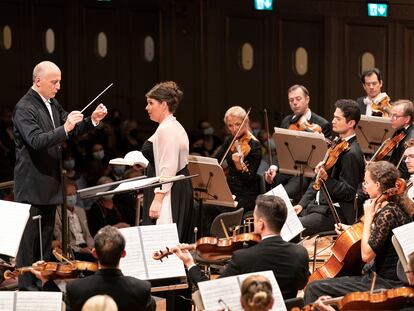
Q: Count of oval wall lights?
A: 7